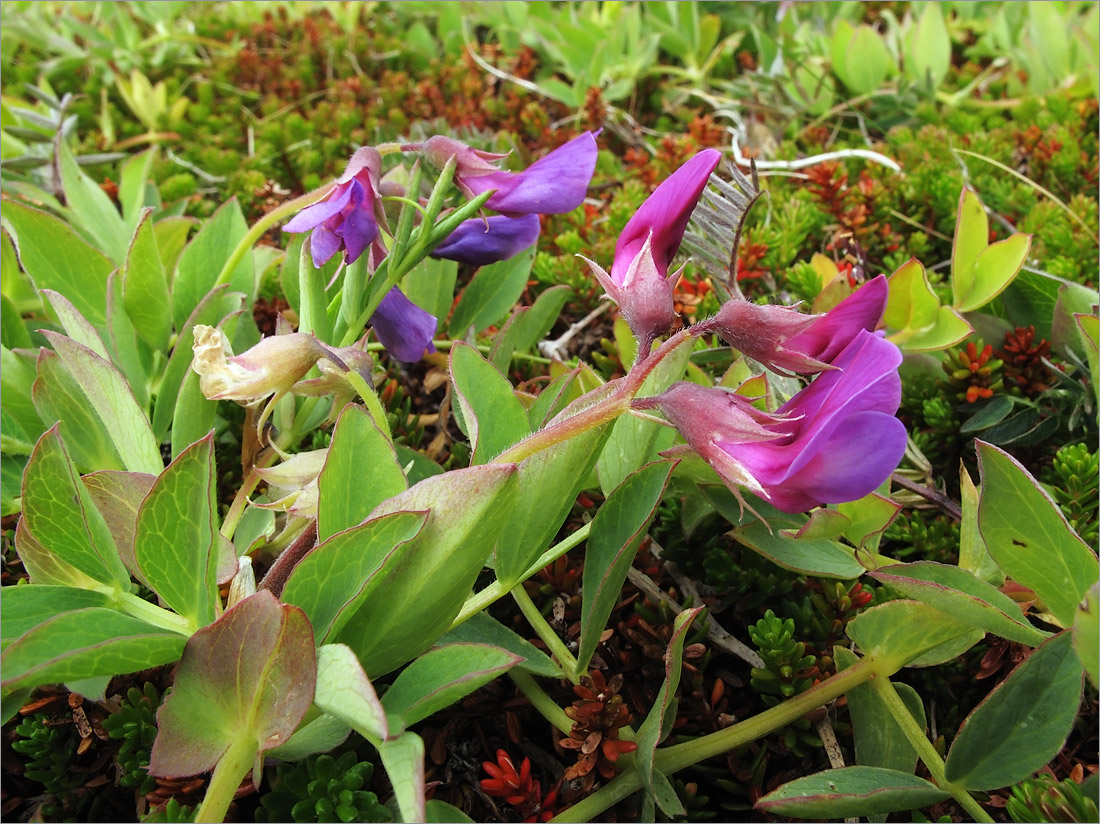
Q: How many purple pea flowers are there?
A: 7